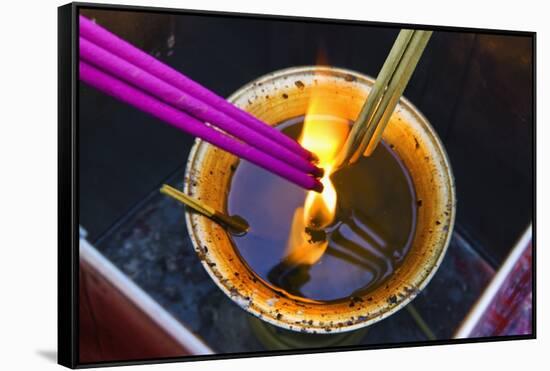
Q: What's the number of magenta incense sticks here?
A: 3